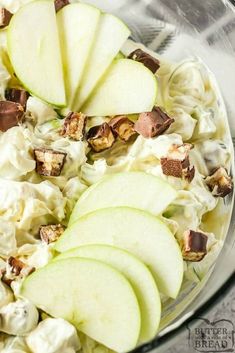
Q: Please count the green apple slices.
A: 8